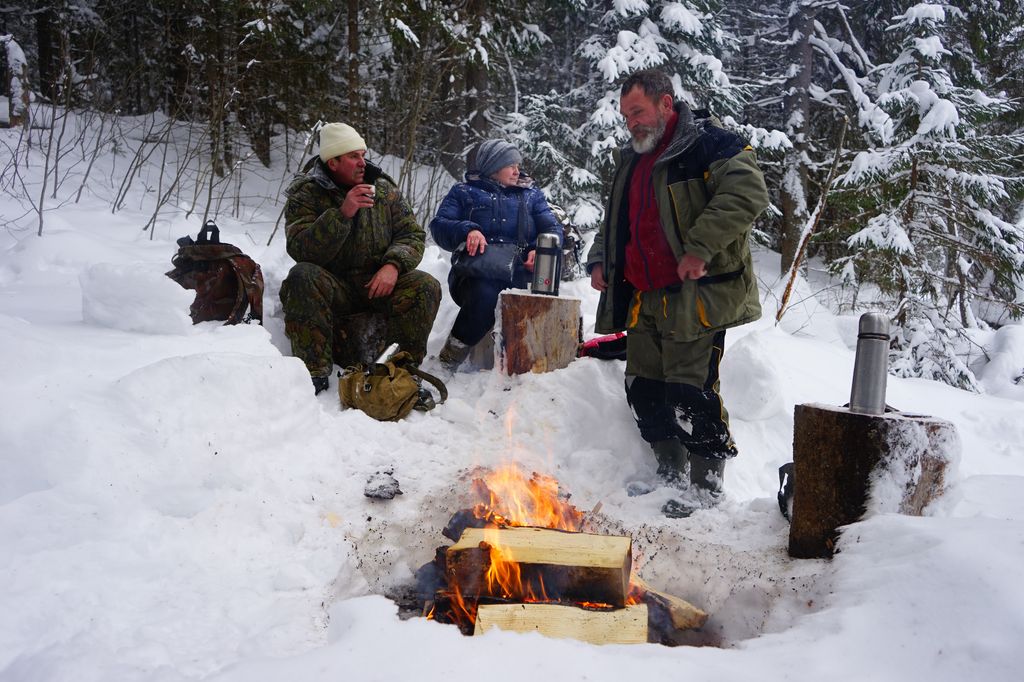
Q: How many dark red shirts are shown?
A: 1